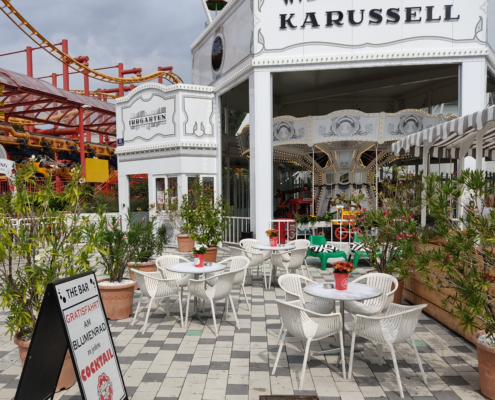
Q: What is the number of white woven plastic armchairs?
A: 12